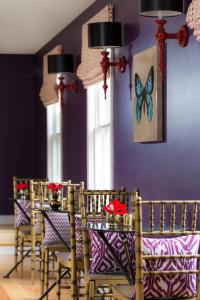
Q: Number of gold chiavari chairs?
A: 6